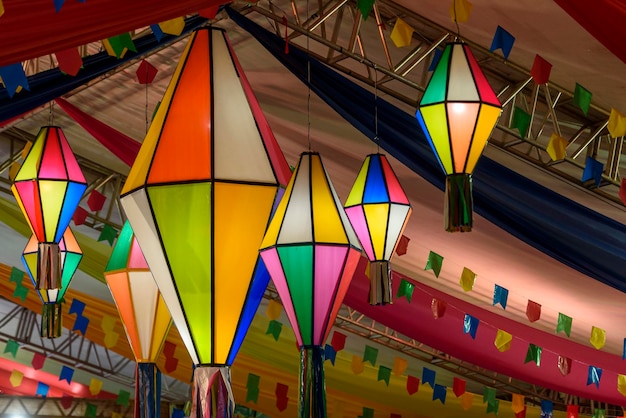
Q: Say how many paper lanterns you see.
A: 7